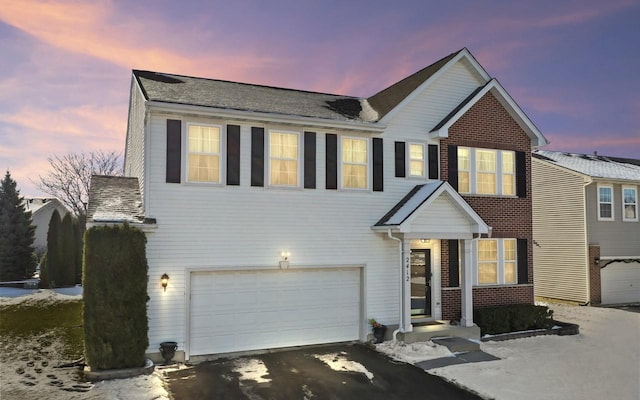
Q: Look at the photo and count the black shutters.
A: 12